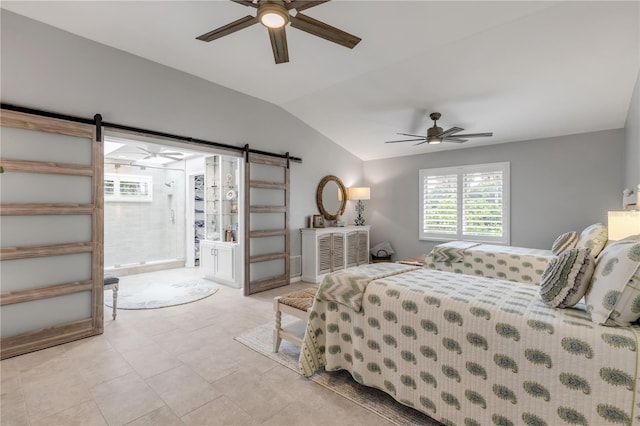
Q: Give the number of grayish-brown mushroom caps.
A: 0